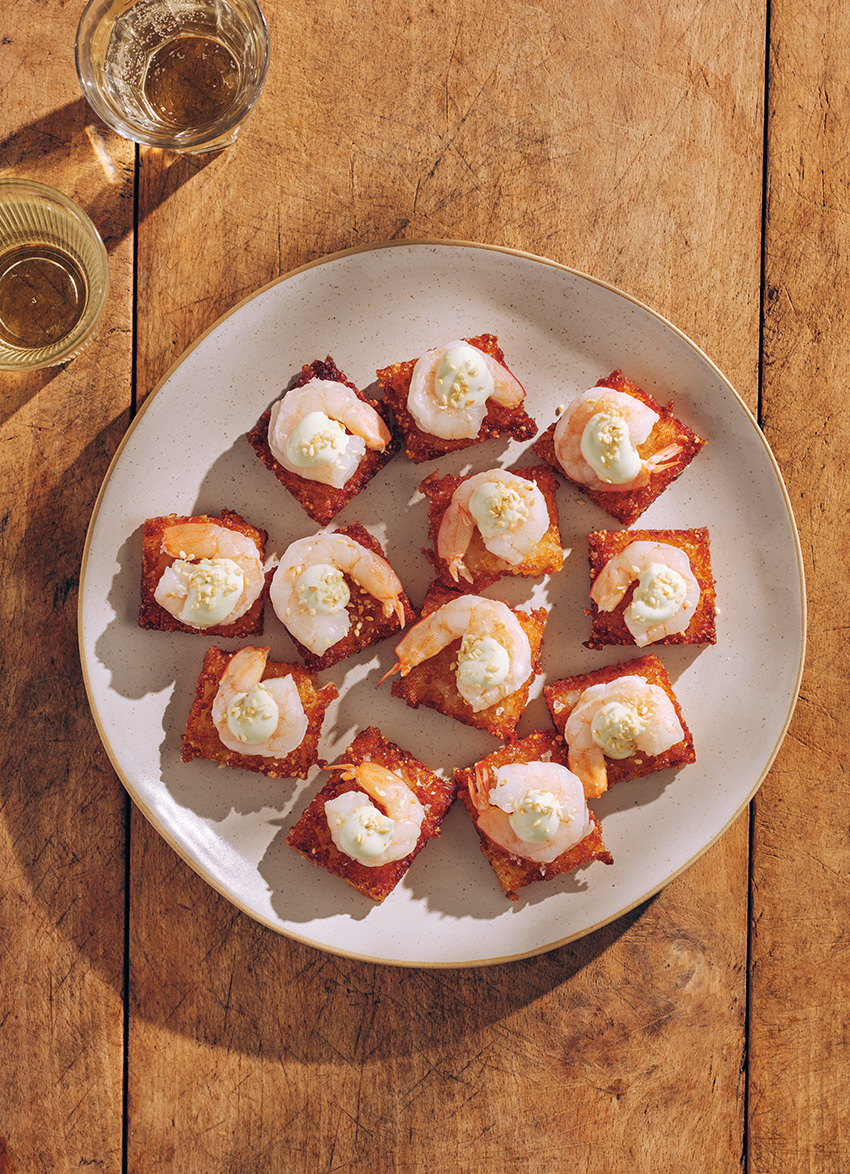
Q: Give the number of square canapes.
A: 12